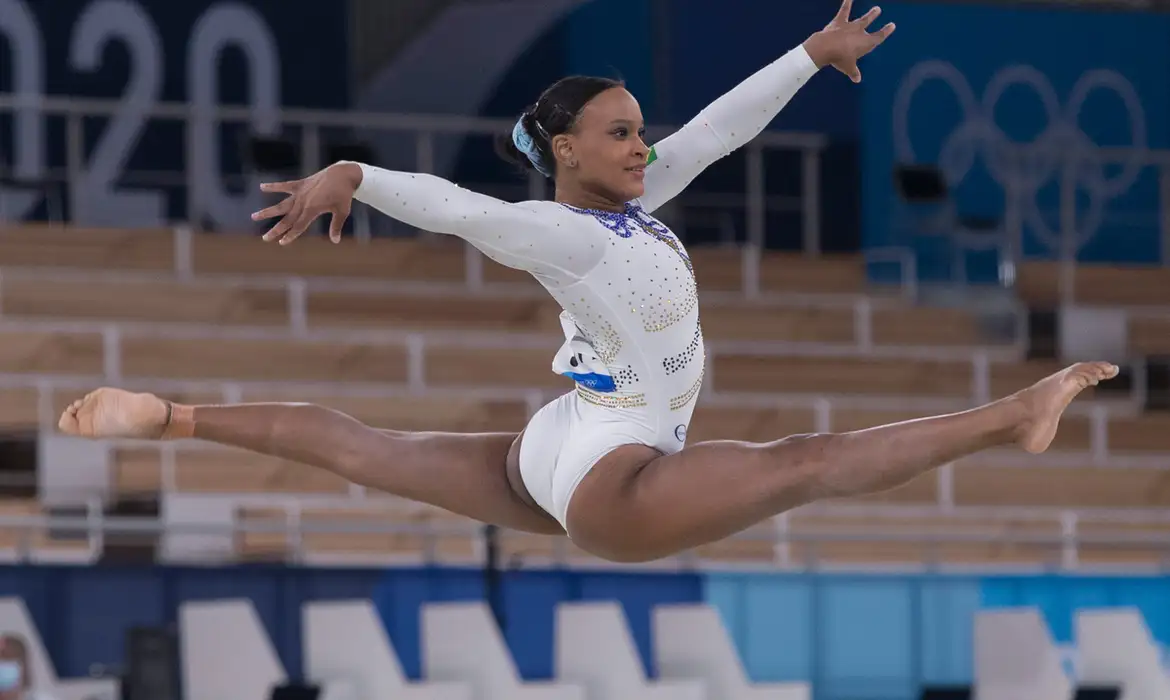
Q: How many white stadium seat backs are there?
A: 8